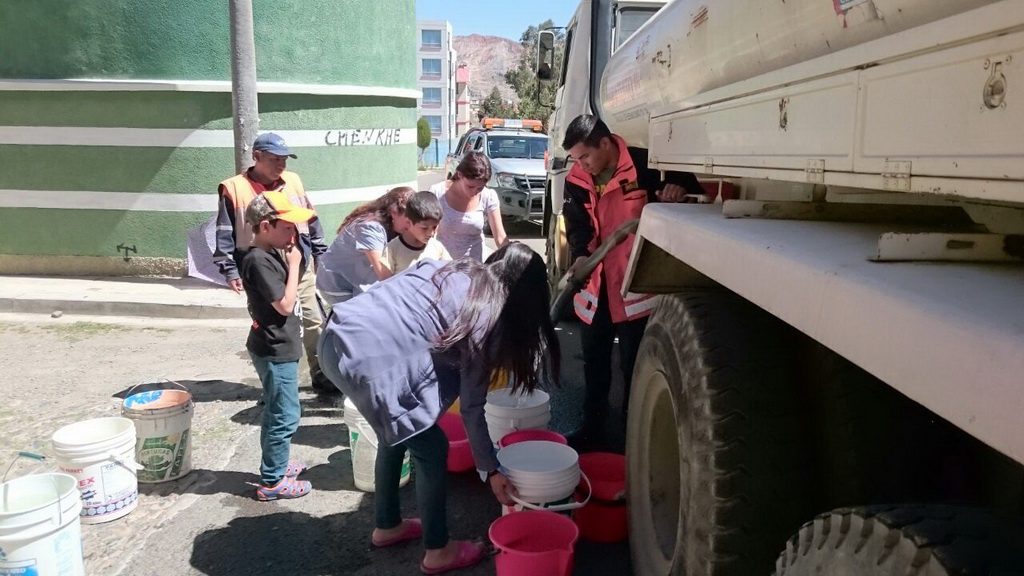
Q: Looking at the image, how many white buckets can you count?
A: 6